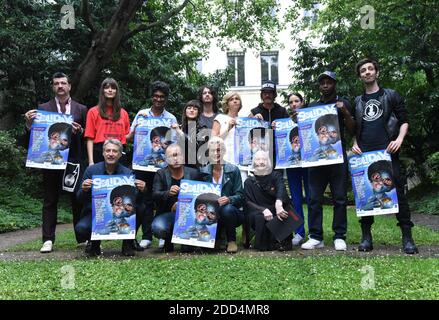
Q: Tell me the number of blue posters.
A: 8